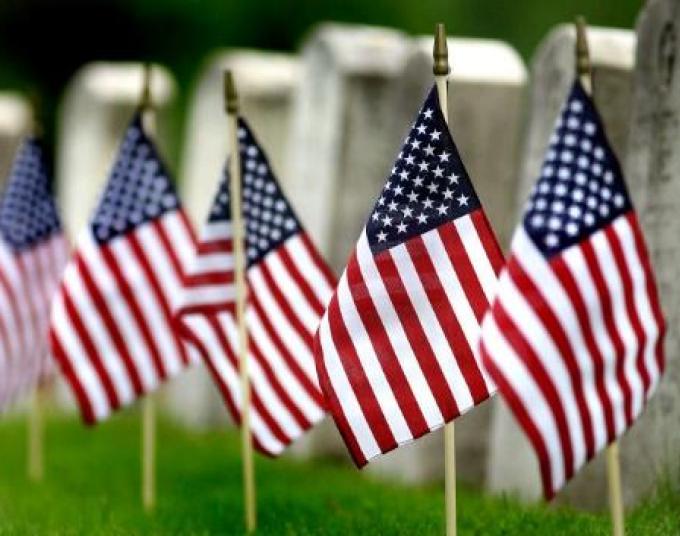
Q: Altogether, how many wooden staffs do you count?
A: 5